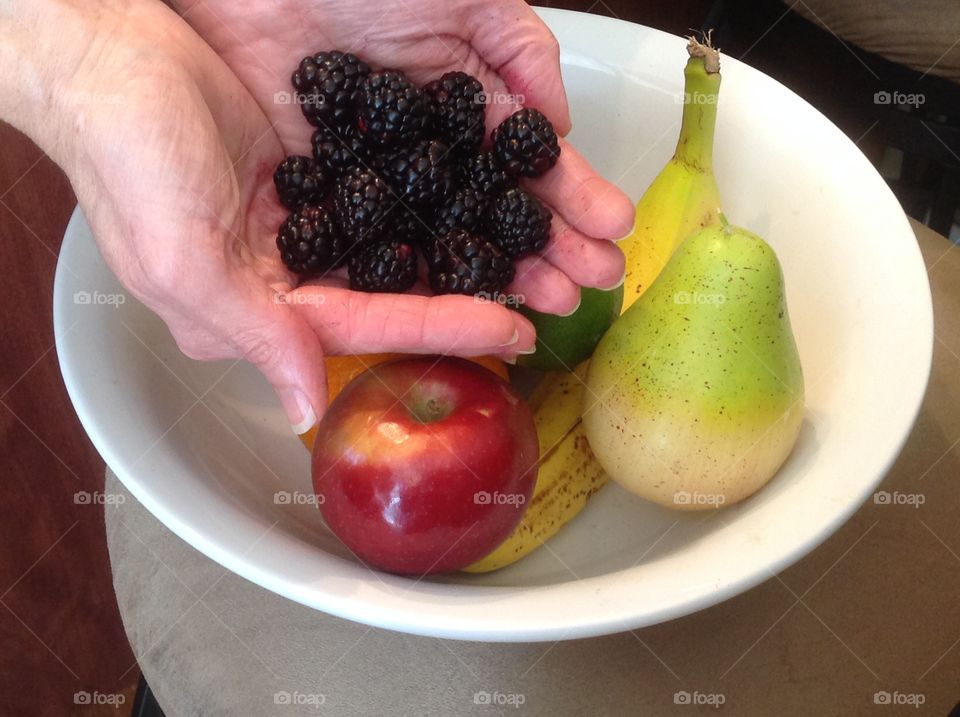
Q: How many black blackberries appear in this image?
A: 15